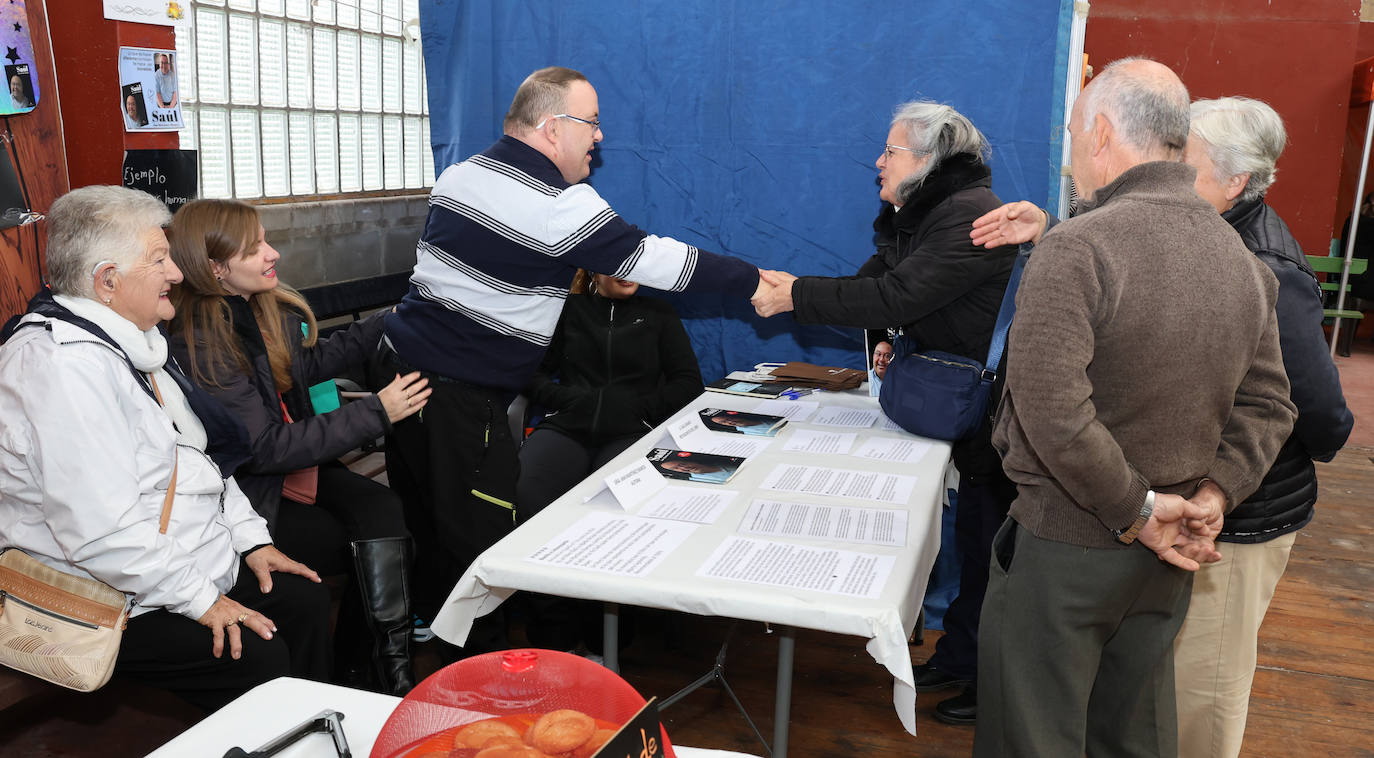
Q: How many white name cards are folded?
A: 2